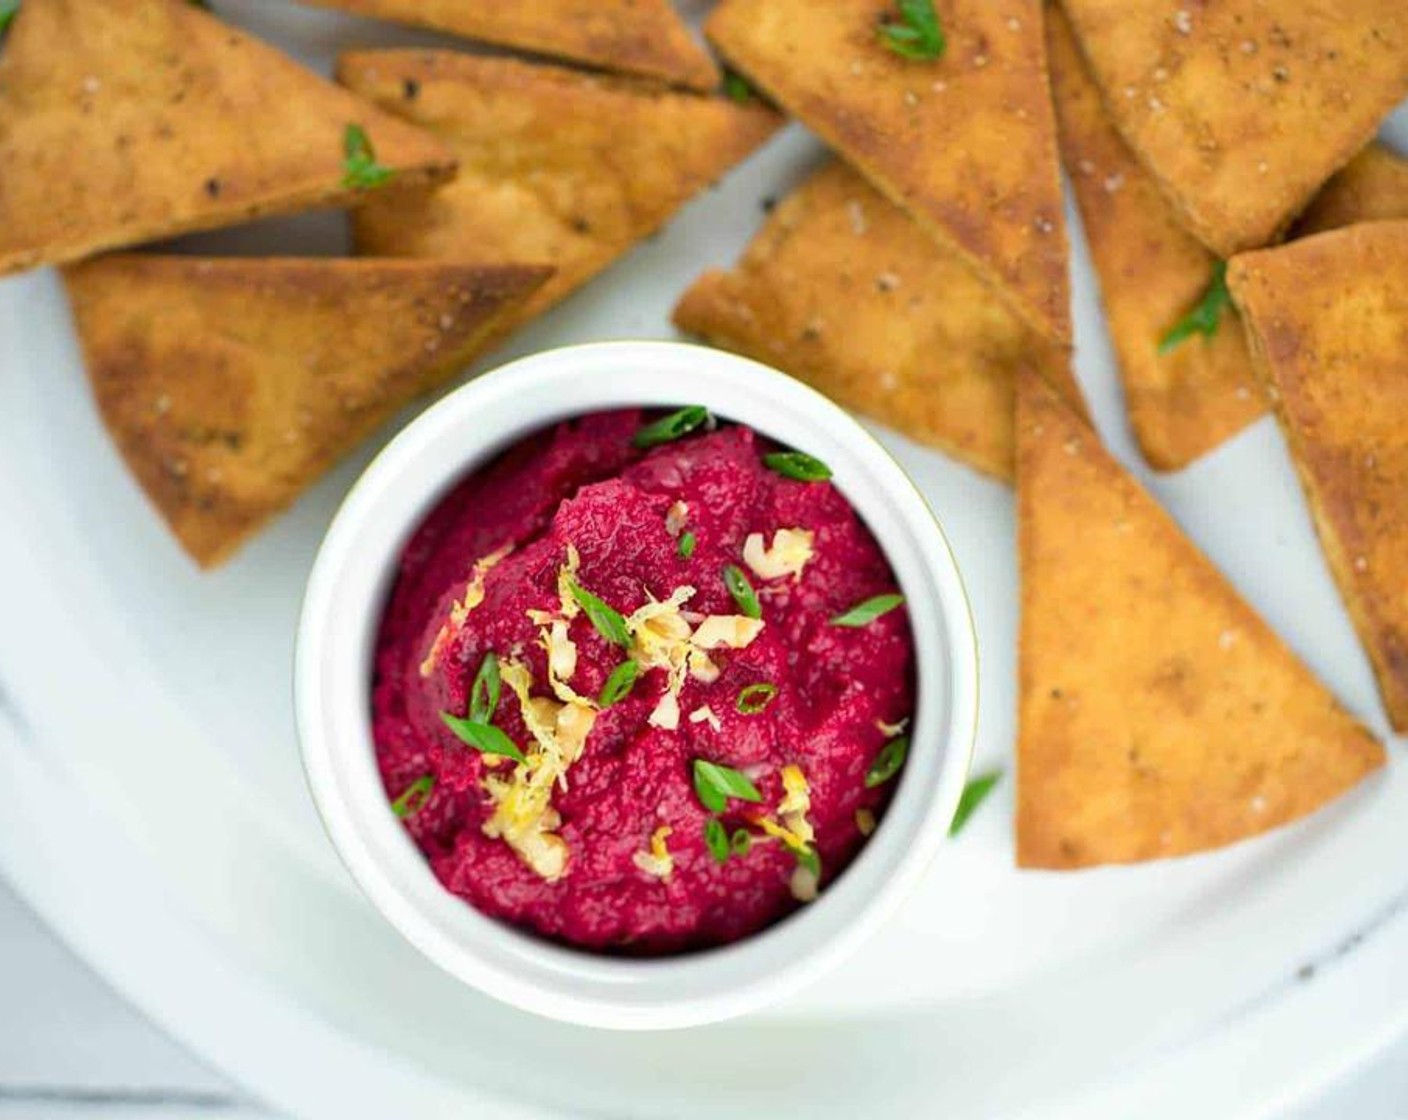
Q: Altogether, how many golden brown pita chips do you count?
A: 11